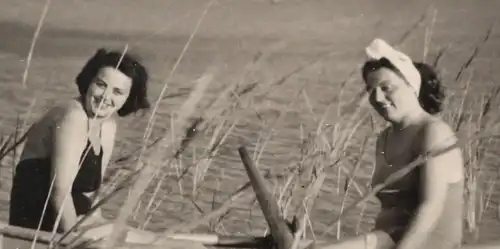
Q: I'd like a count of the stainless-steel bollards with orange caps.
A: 0